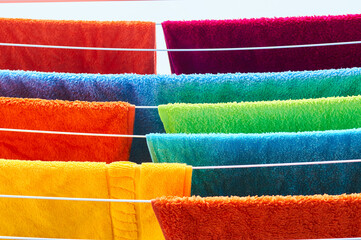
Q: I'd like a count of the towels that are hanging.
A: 8